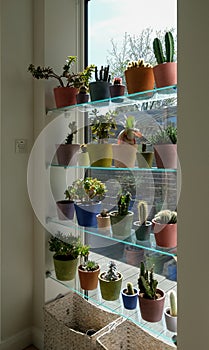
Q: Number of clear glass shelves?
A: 4